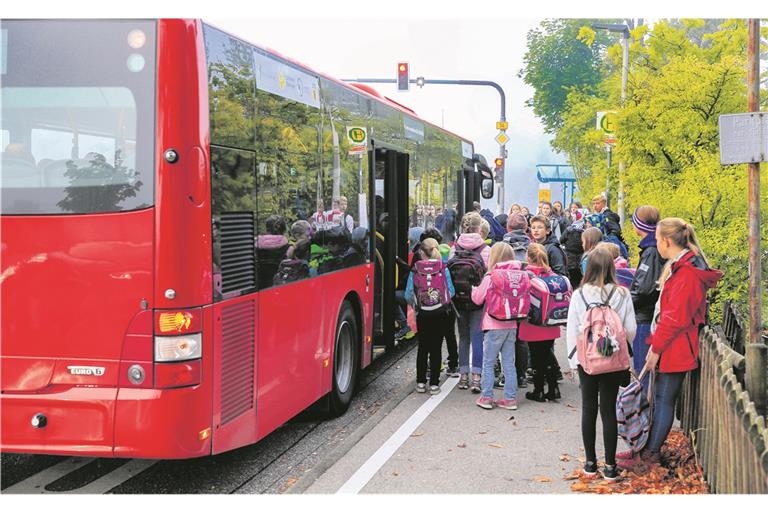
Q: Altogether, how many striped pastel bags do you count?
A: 1